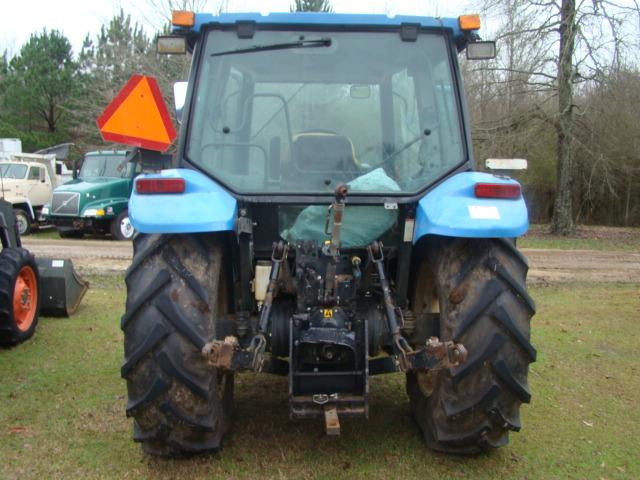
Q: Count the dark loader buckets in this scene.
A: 1